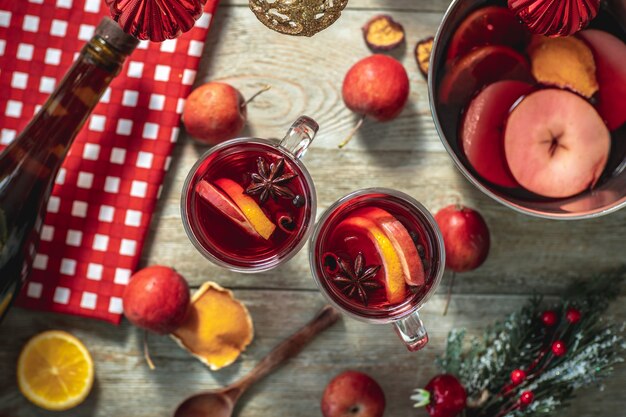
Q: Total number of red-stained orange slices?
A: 2